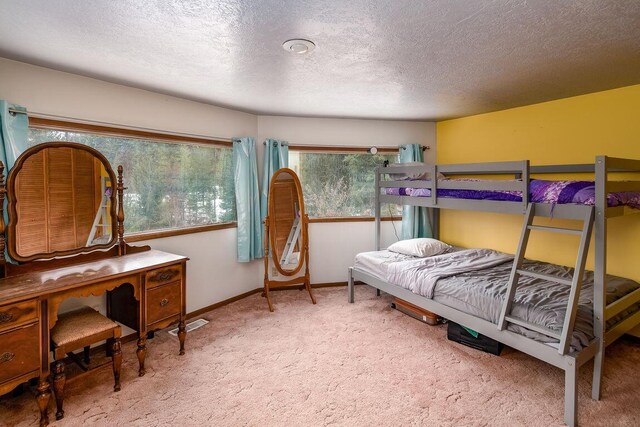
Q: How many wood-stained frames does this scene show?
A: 4